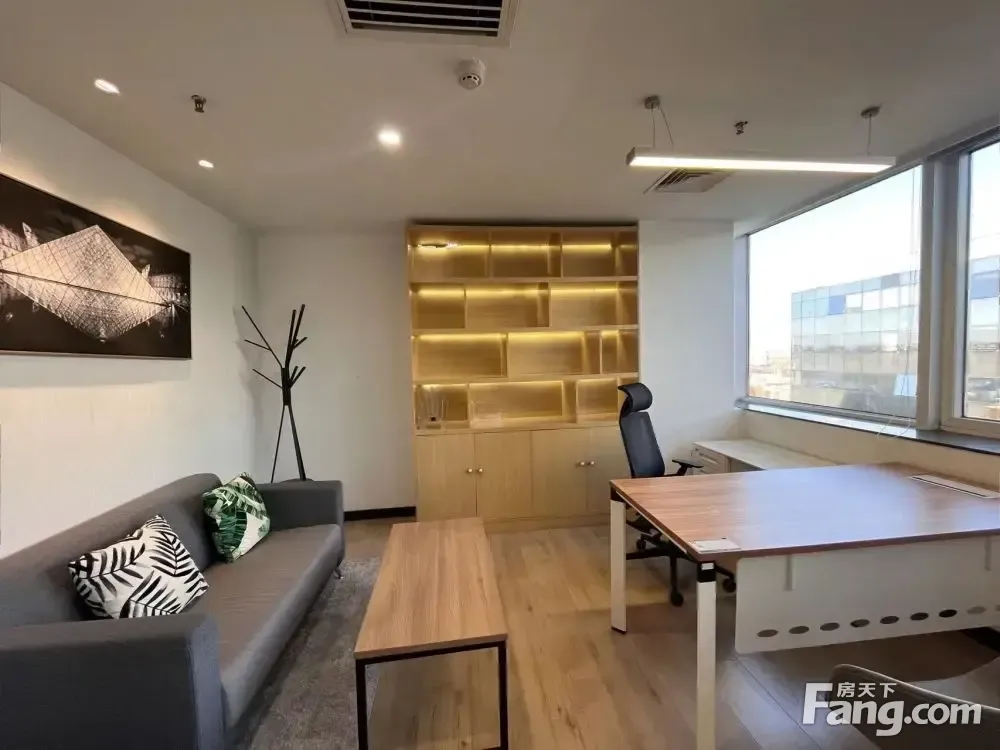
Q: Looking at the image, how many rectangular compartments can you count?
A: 12